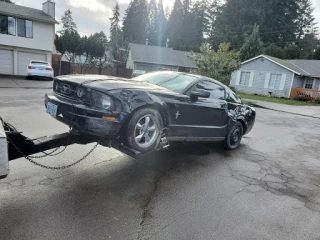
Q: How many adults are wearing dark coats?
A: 0